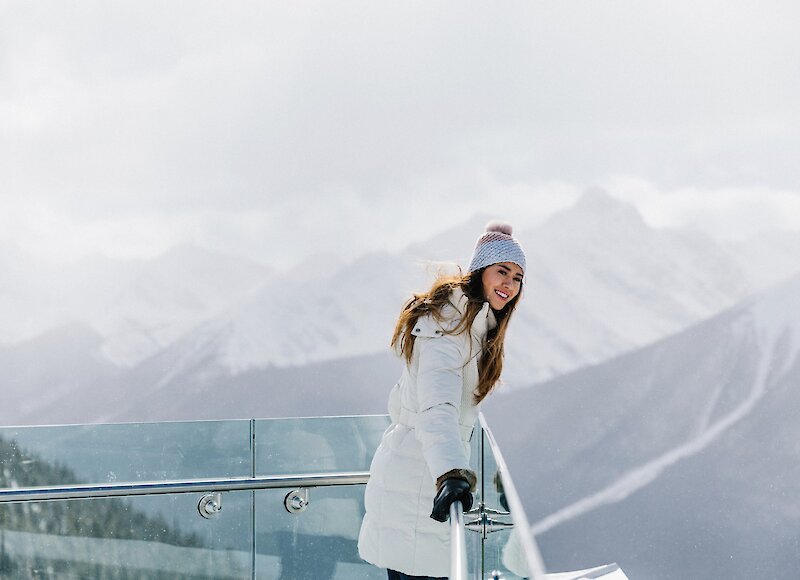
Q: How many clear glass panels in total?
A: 3